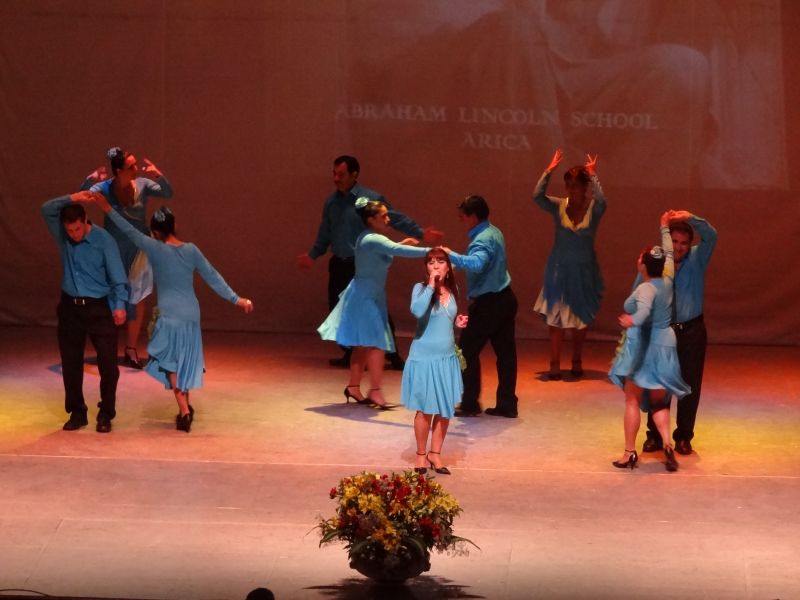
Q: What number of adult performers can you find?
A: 10